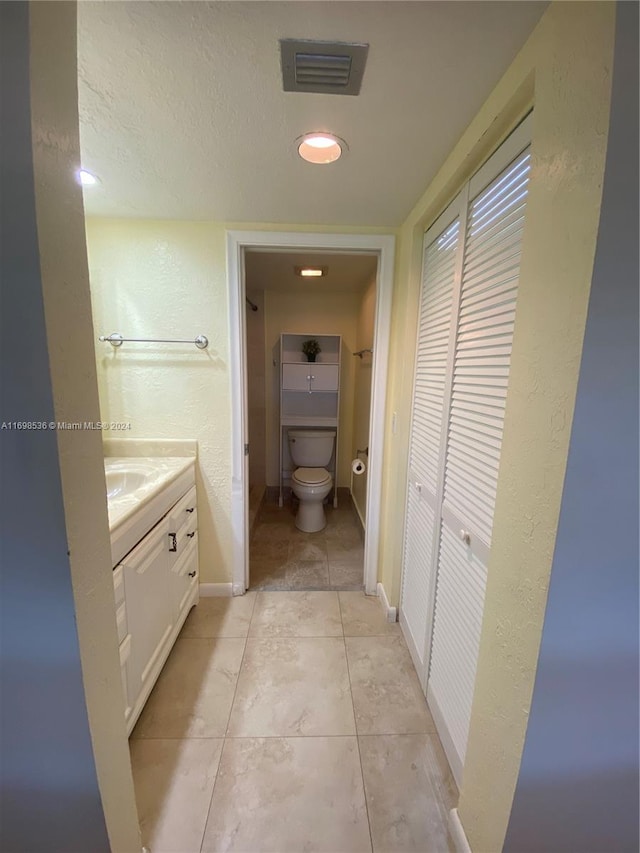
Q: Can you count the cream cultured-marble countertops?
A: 1